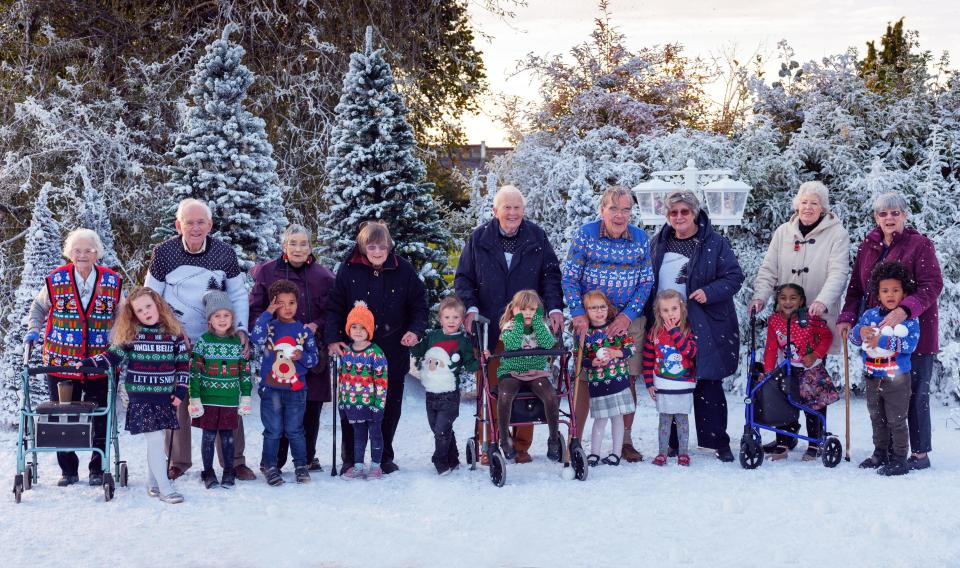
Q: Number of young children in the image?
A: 10